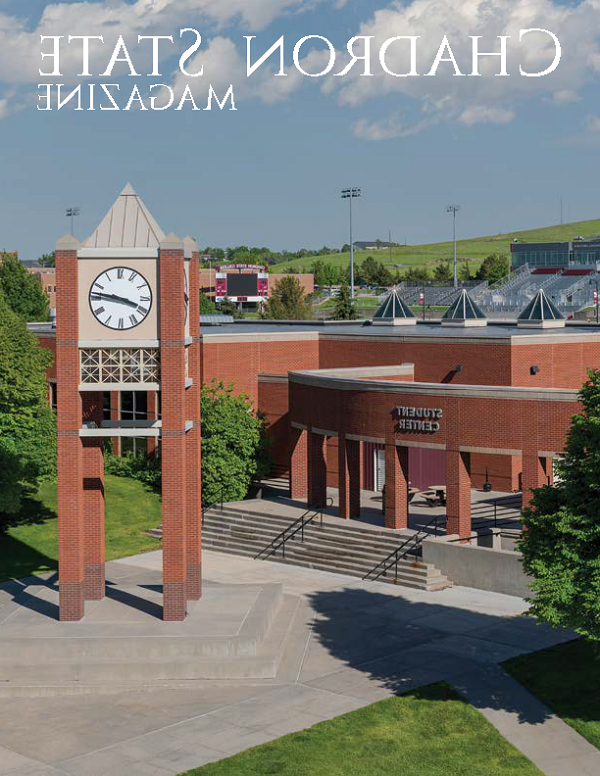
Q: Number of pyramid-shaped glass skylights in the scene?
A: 3